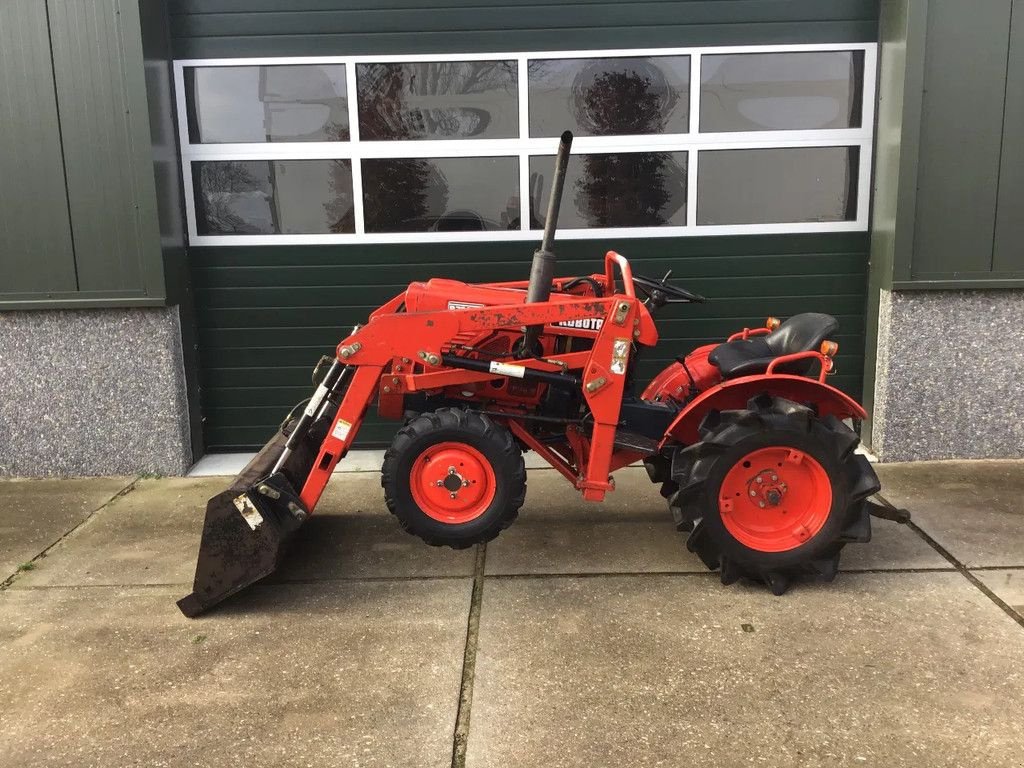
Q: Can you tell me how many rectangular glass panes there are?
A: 8